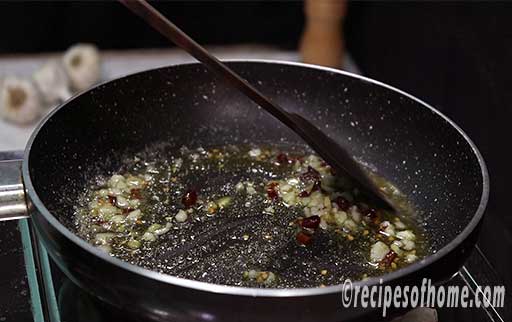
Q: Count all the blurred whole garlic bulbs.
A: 3